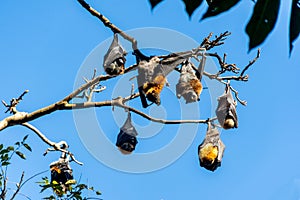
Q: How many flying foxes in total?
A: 7